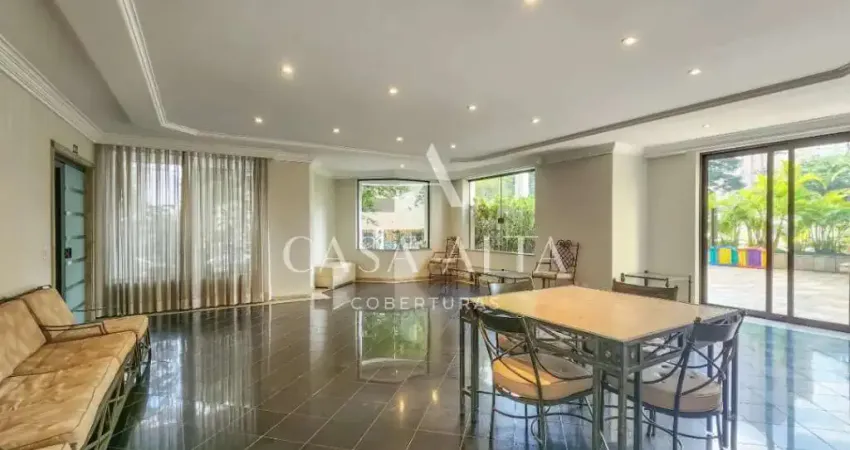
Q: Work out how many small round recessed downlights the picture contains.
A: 13